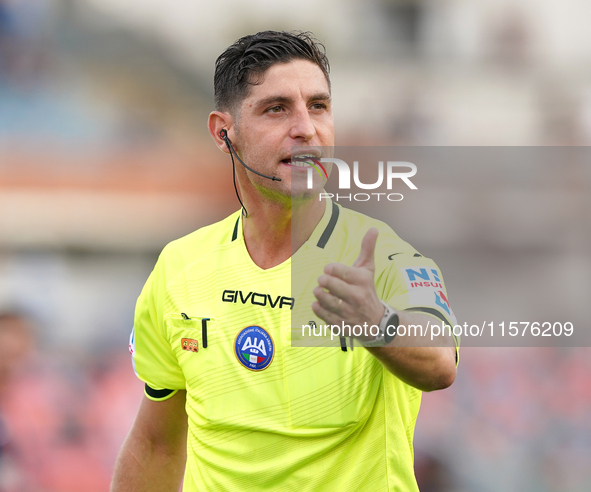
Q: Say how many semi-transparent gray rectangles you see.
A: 1